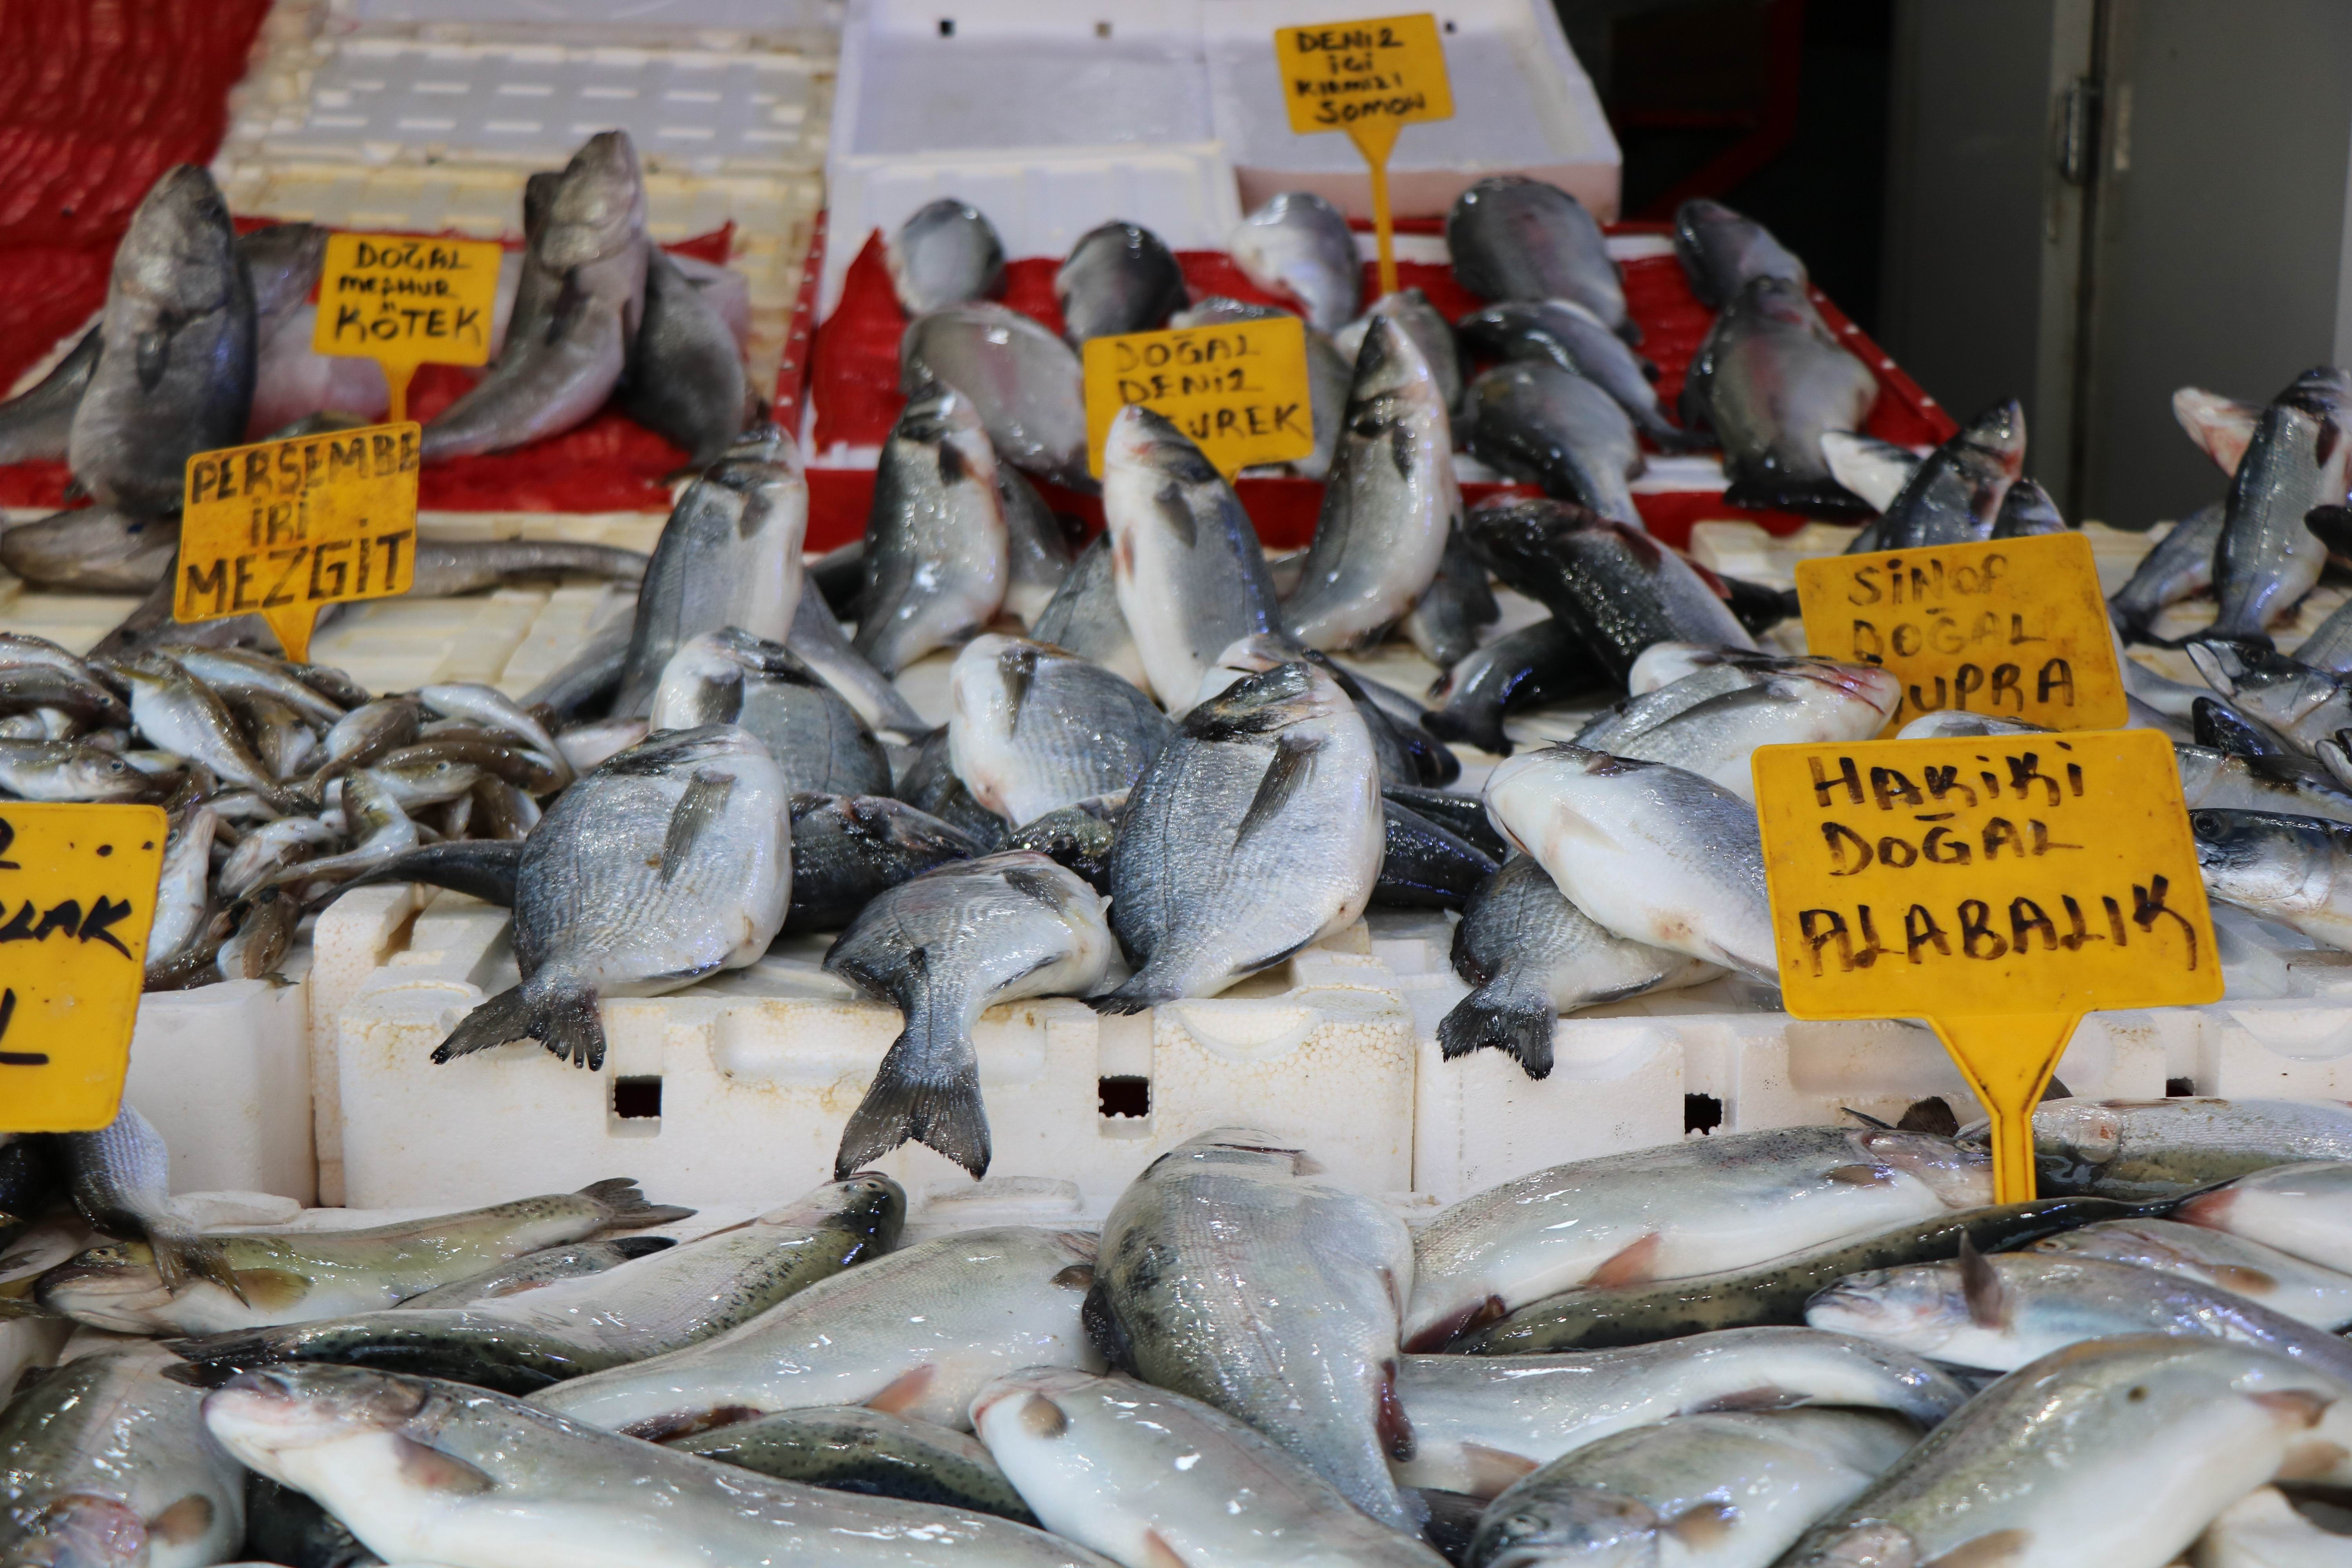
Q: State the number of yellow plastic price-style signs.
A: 7